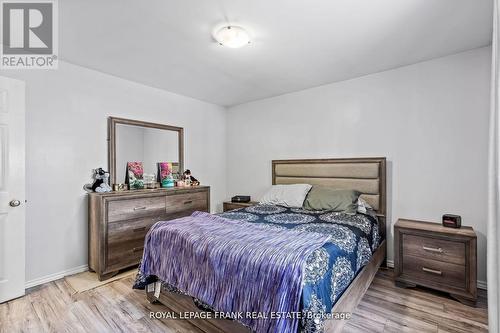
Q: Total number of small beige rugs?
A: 1